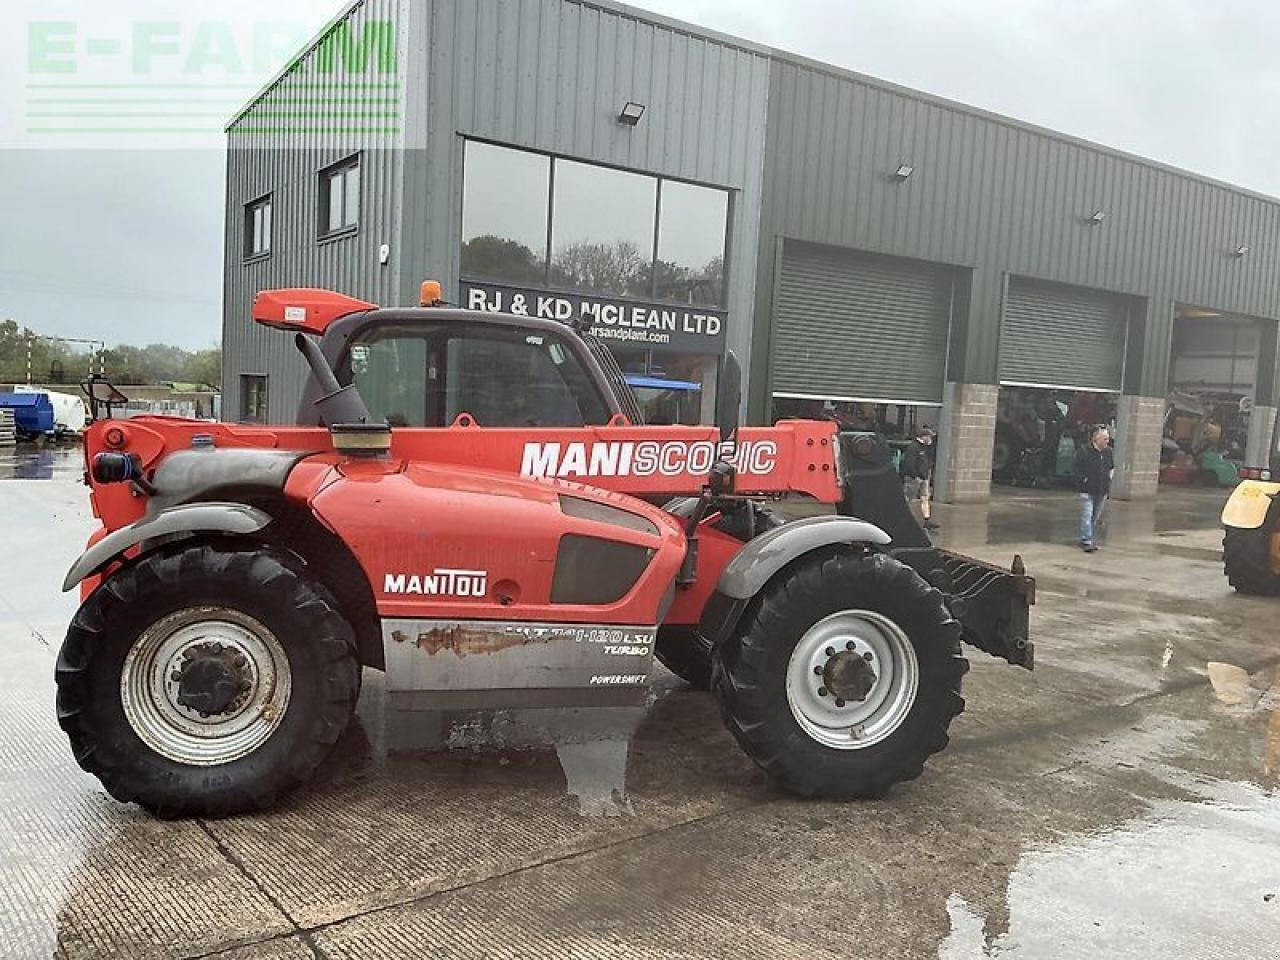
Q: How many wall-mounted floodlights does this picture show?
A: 4